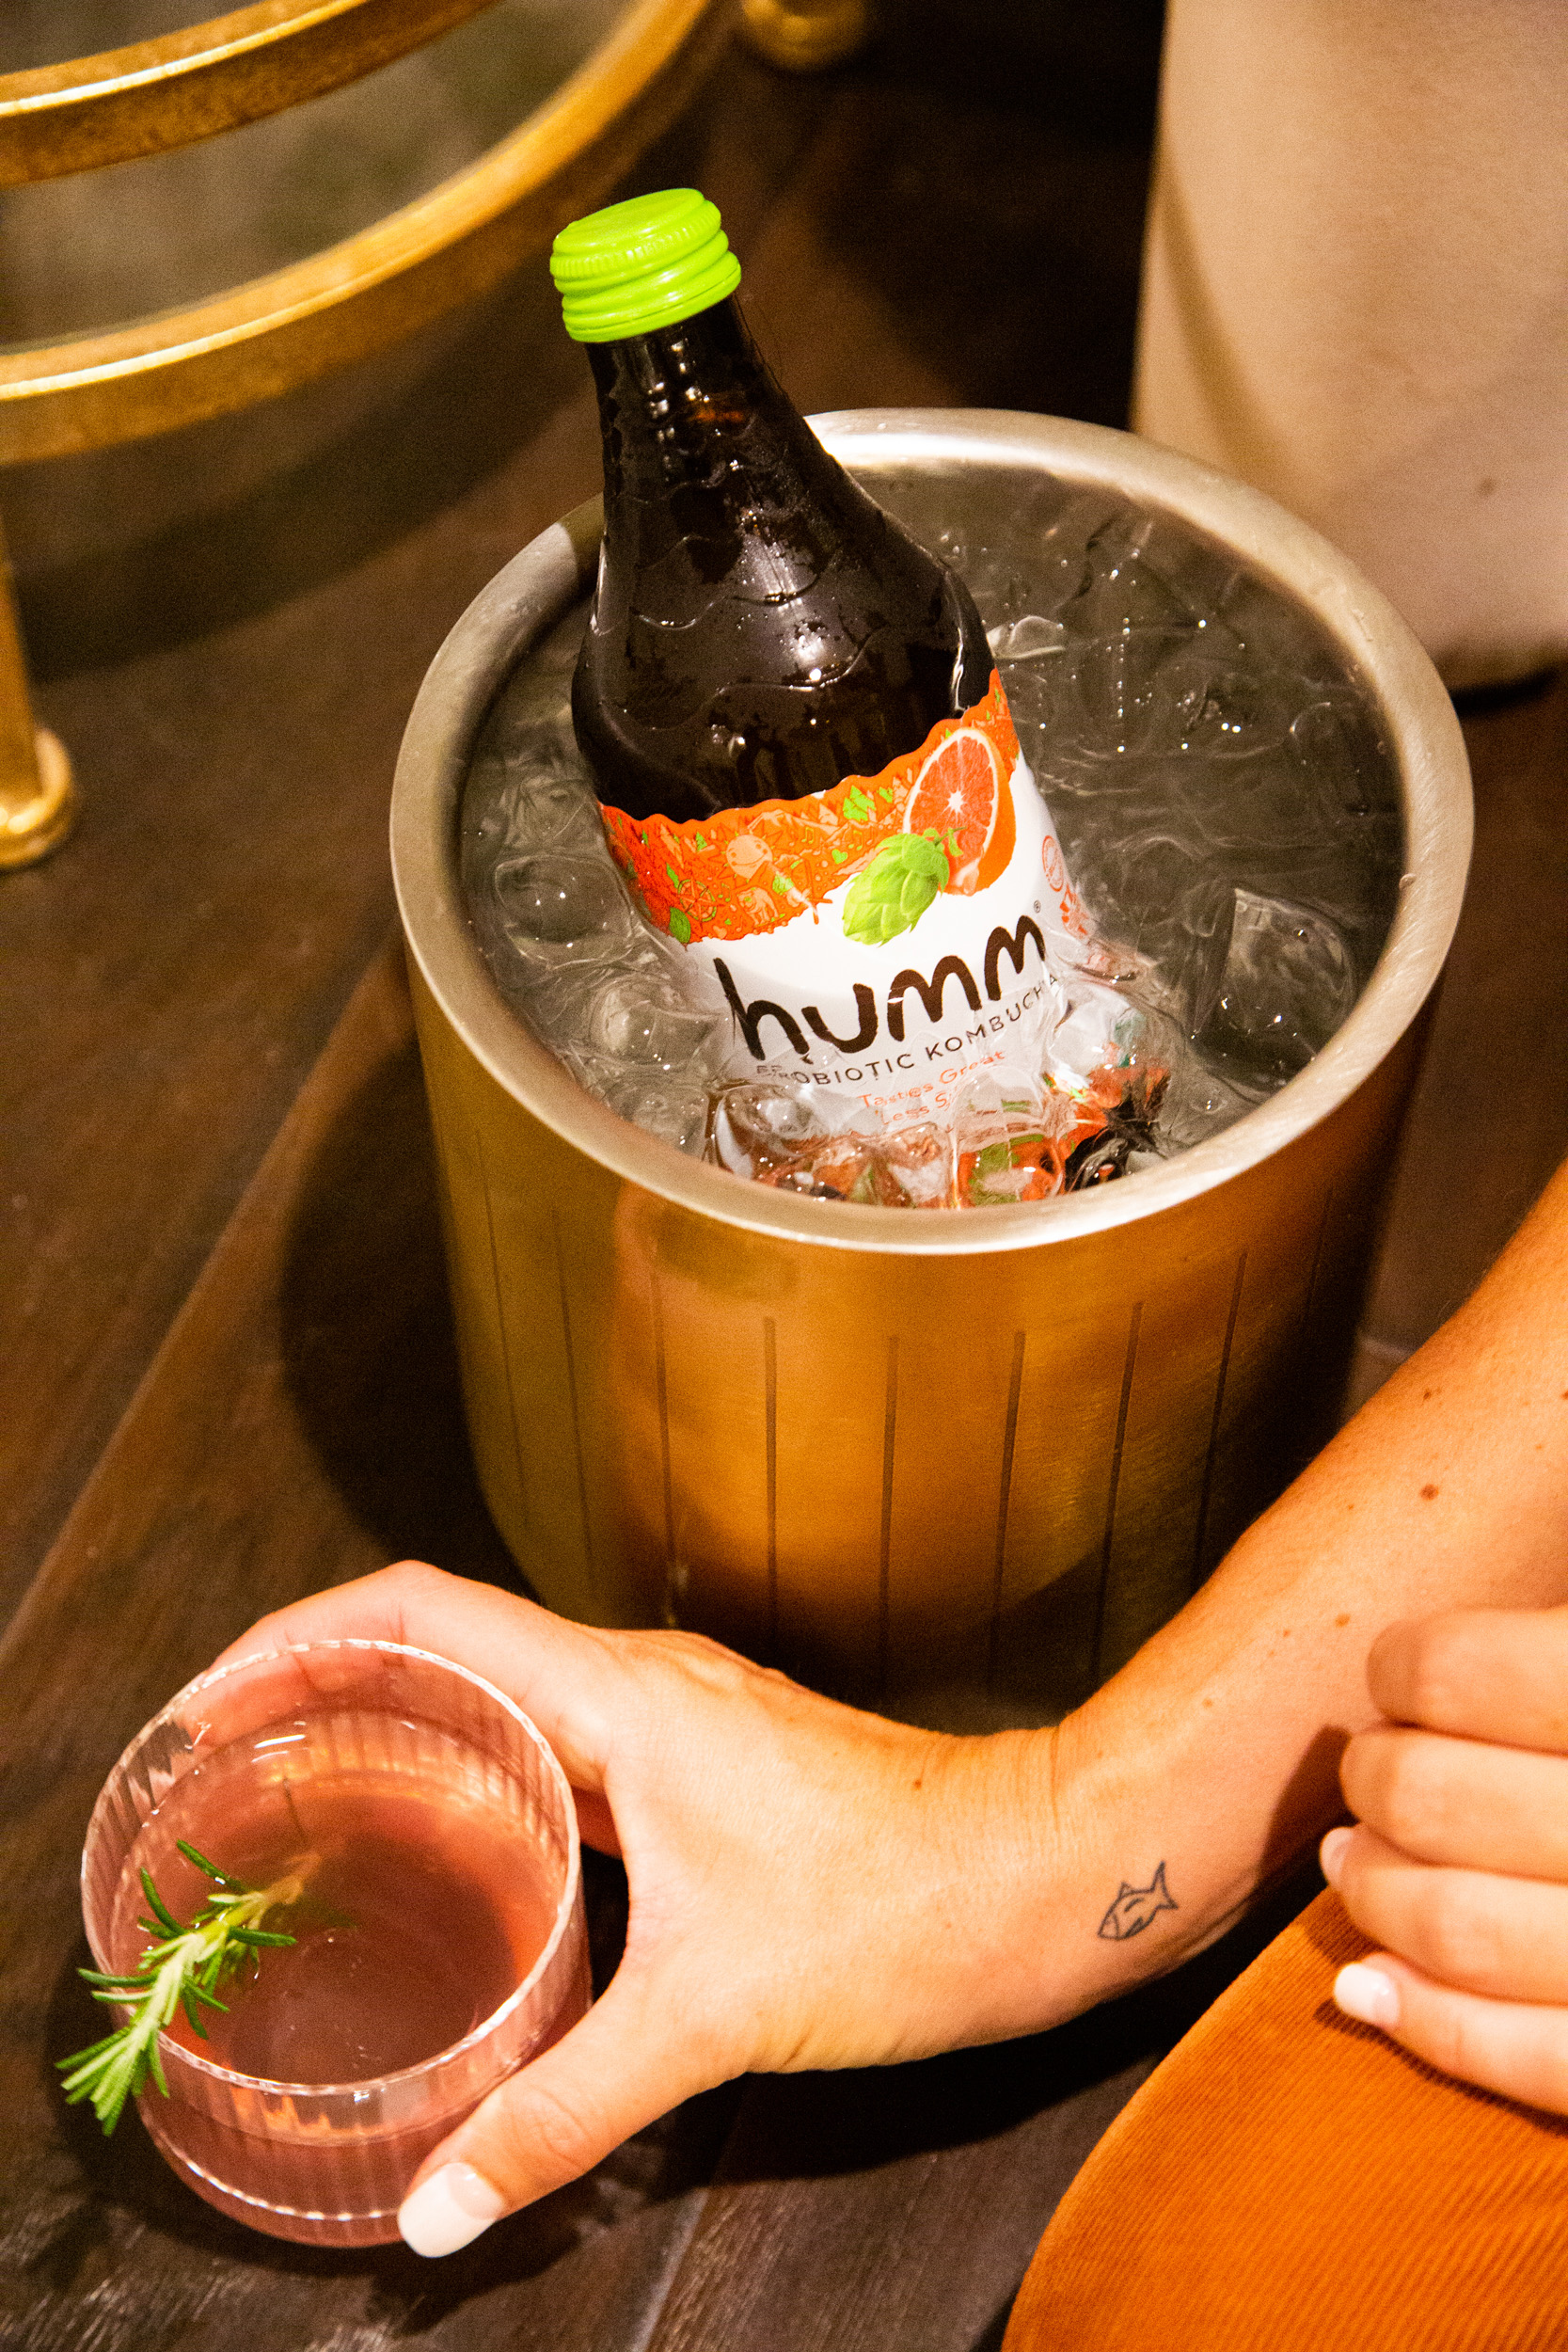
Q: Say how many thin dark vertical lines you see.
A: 9